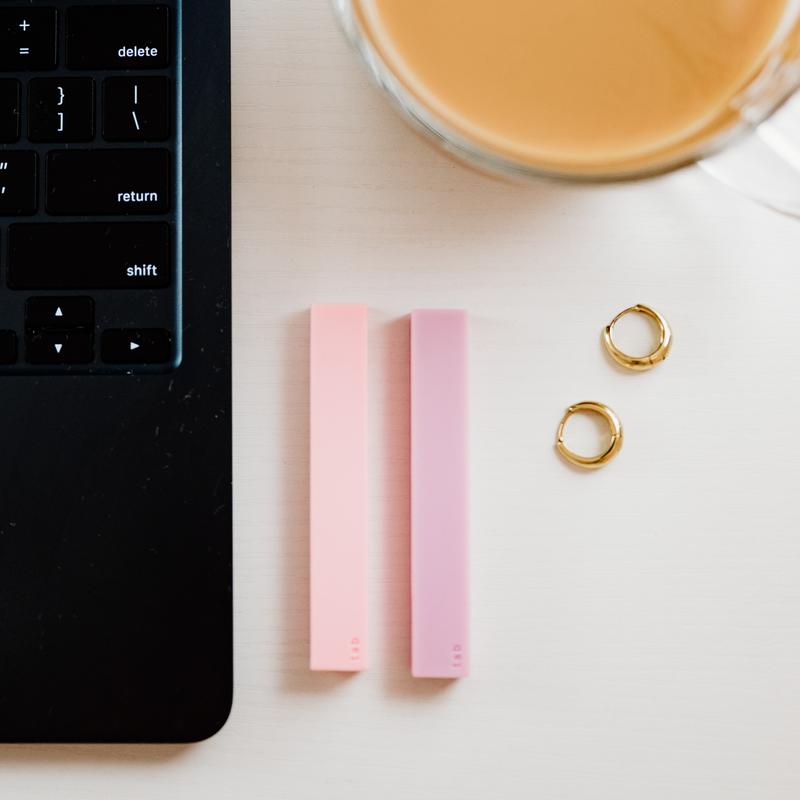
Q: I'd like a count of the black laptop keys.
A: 12